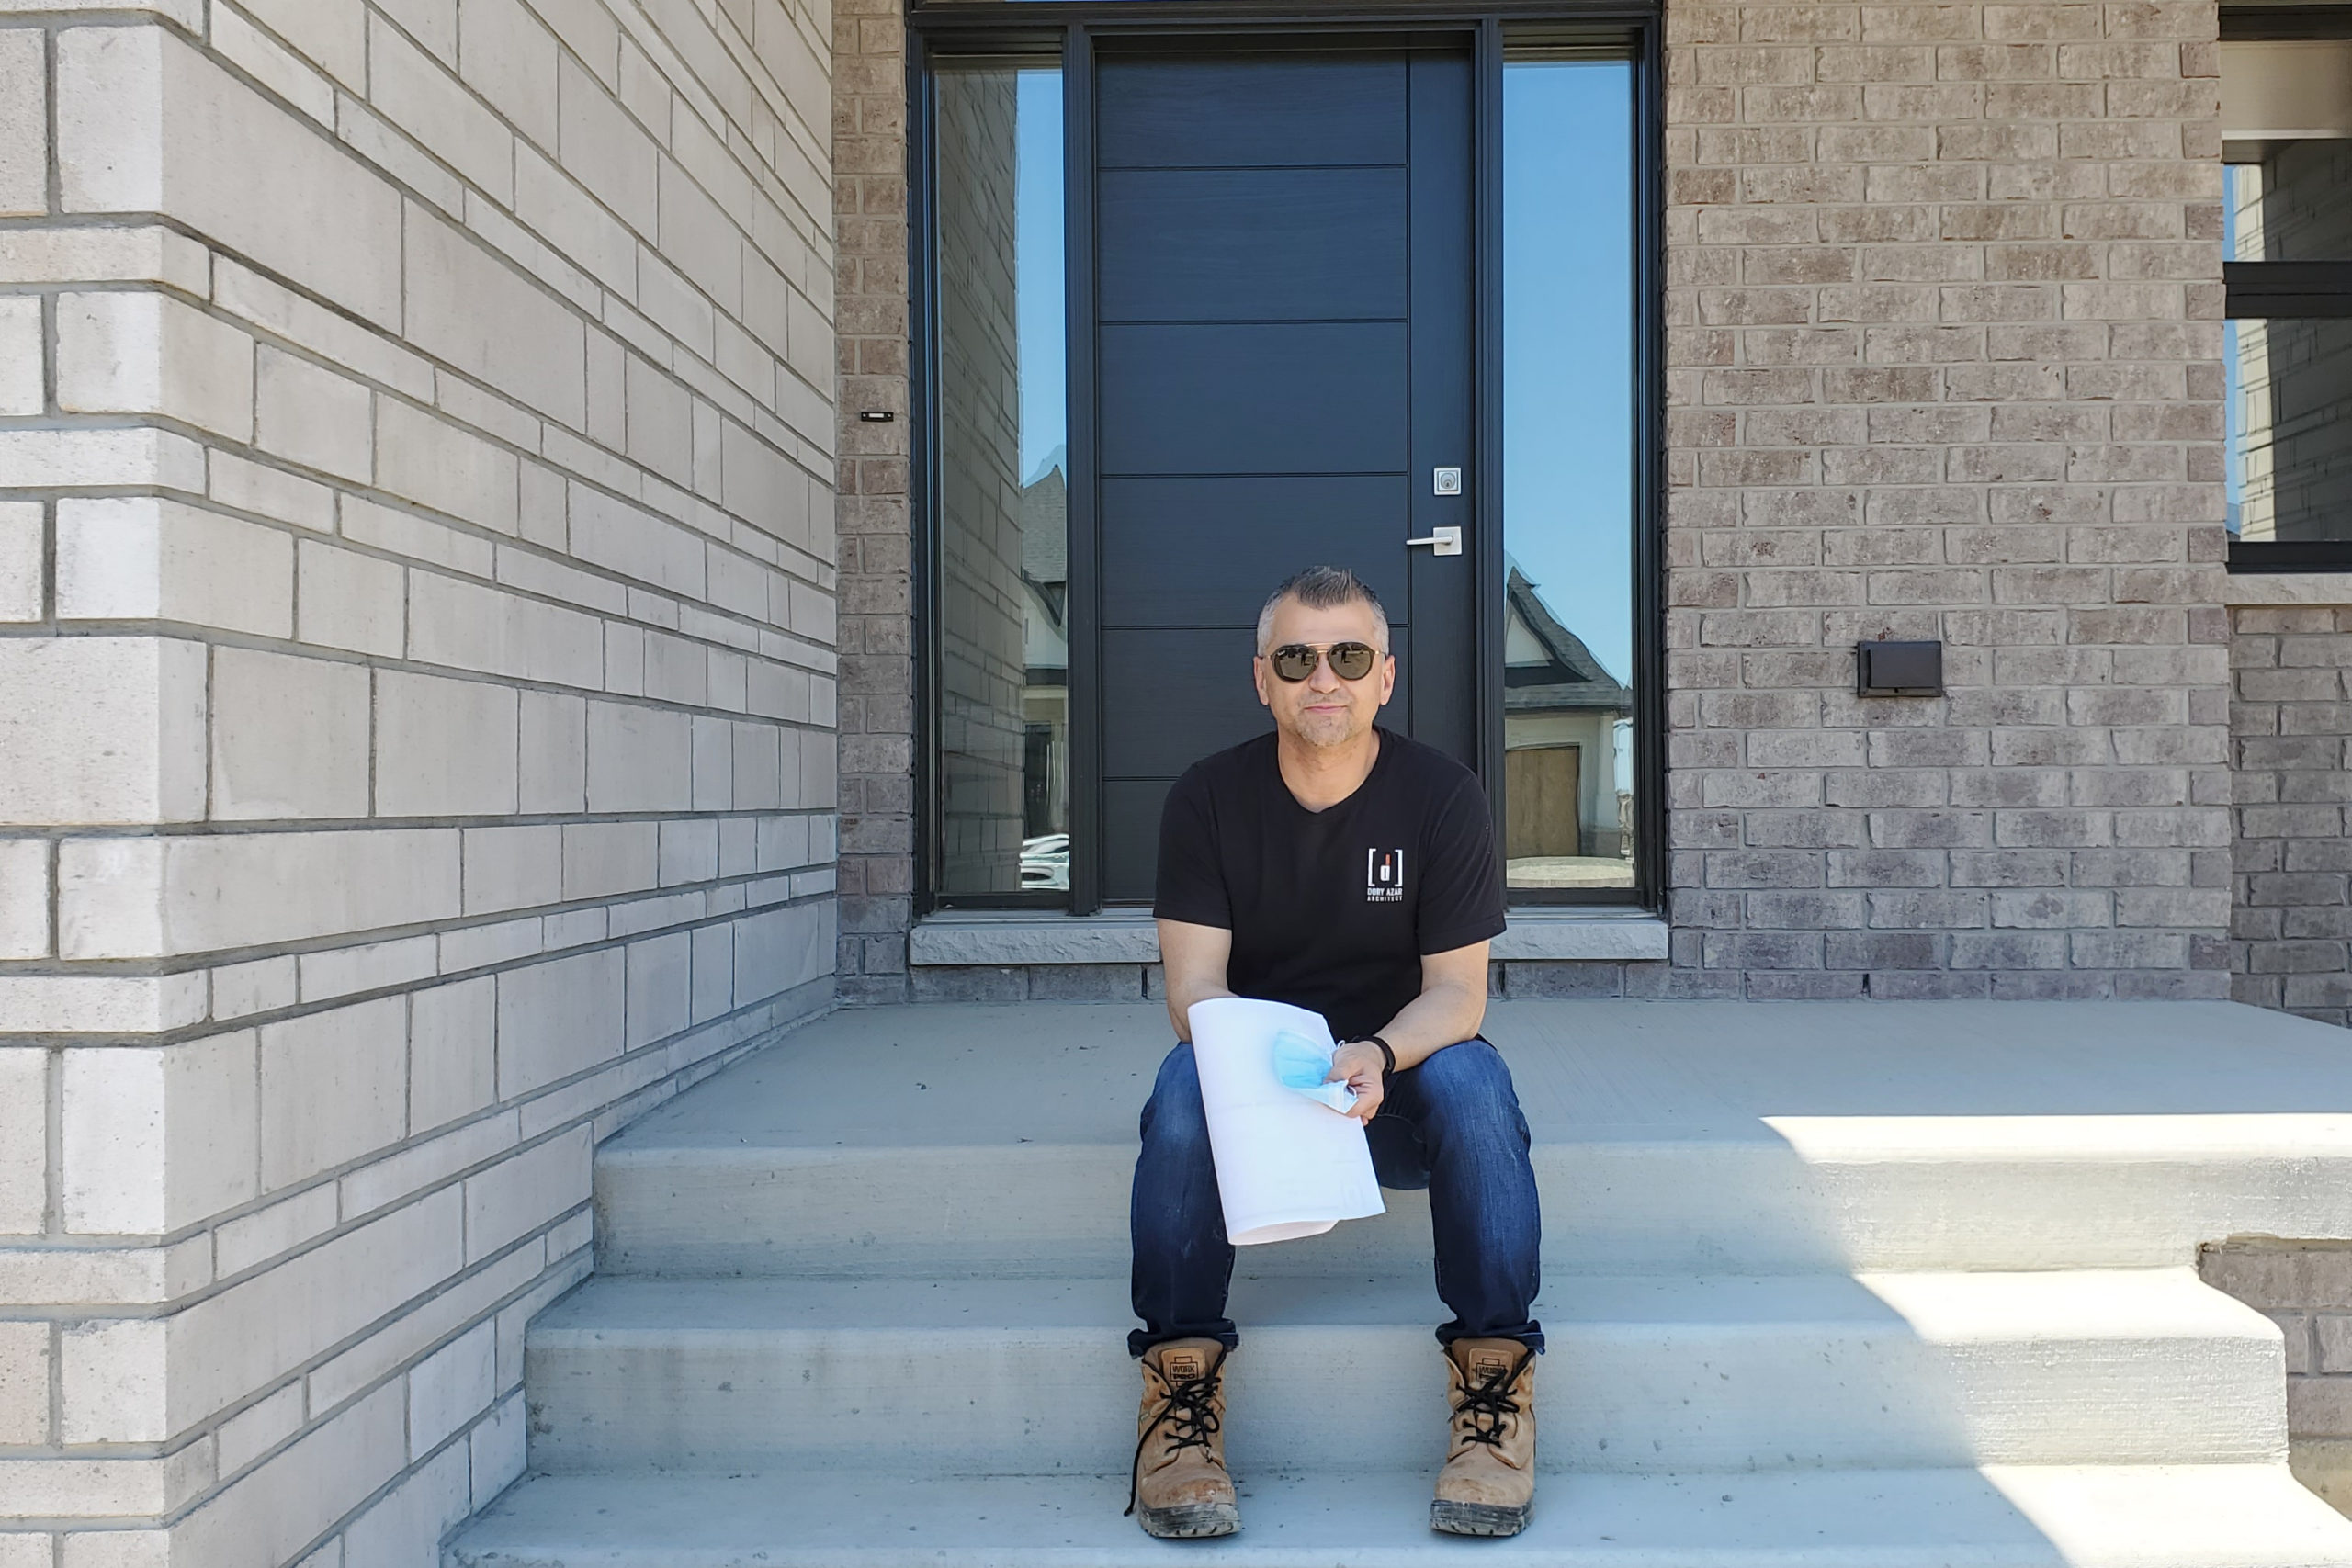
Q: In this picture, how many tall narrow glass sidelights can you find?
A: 2